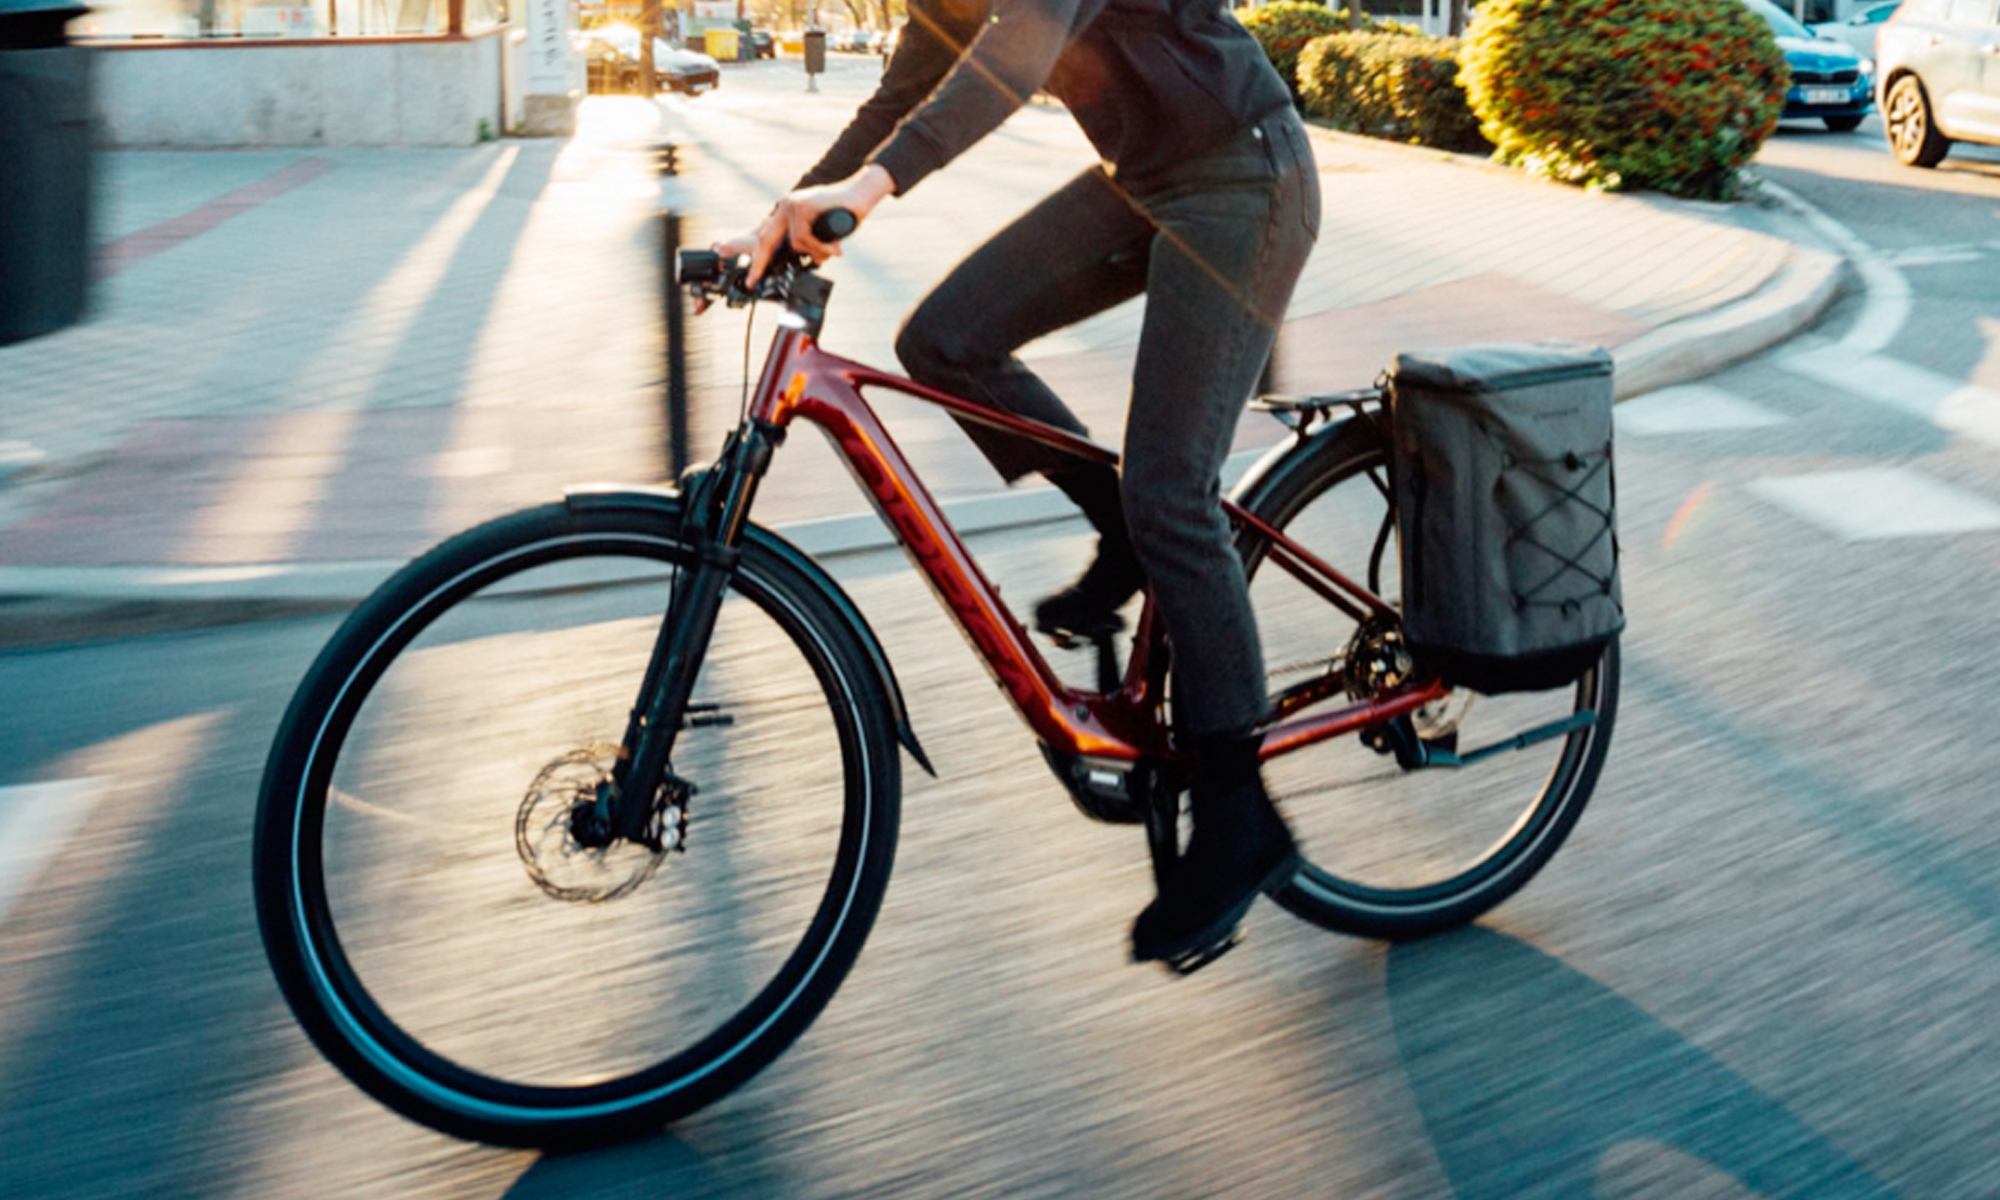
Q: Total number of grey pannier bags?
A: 1